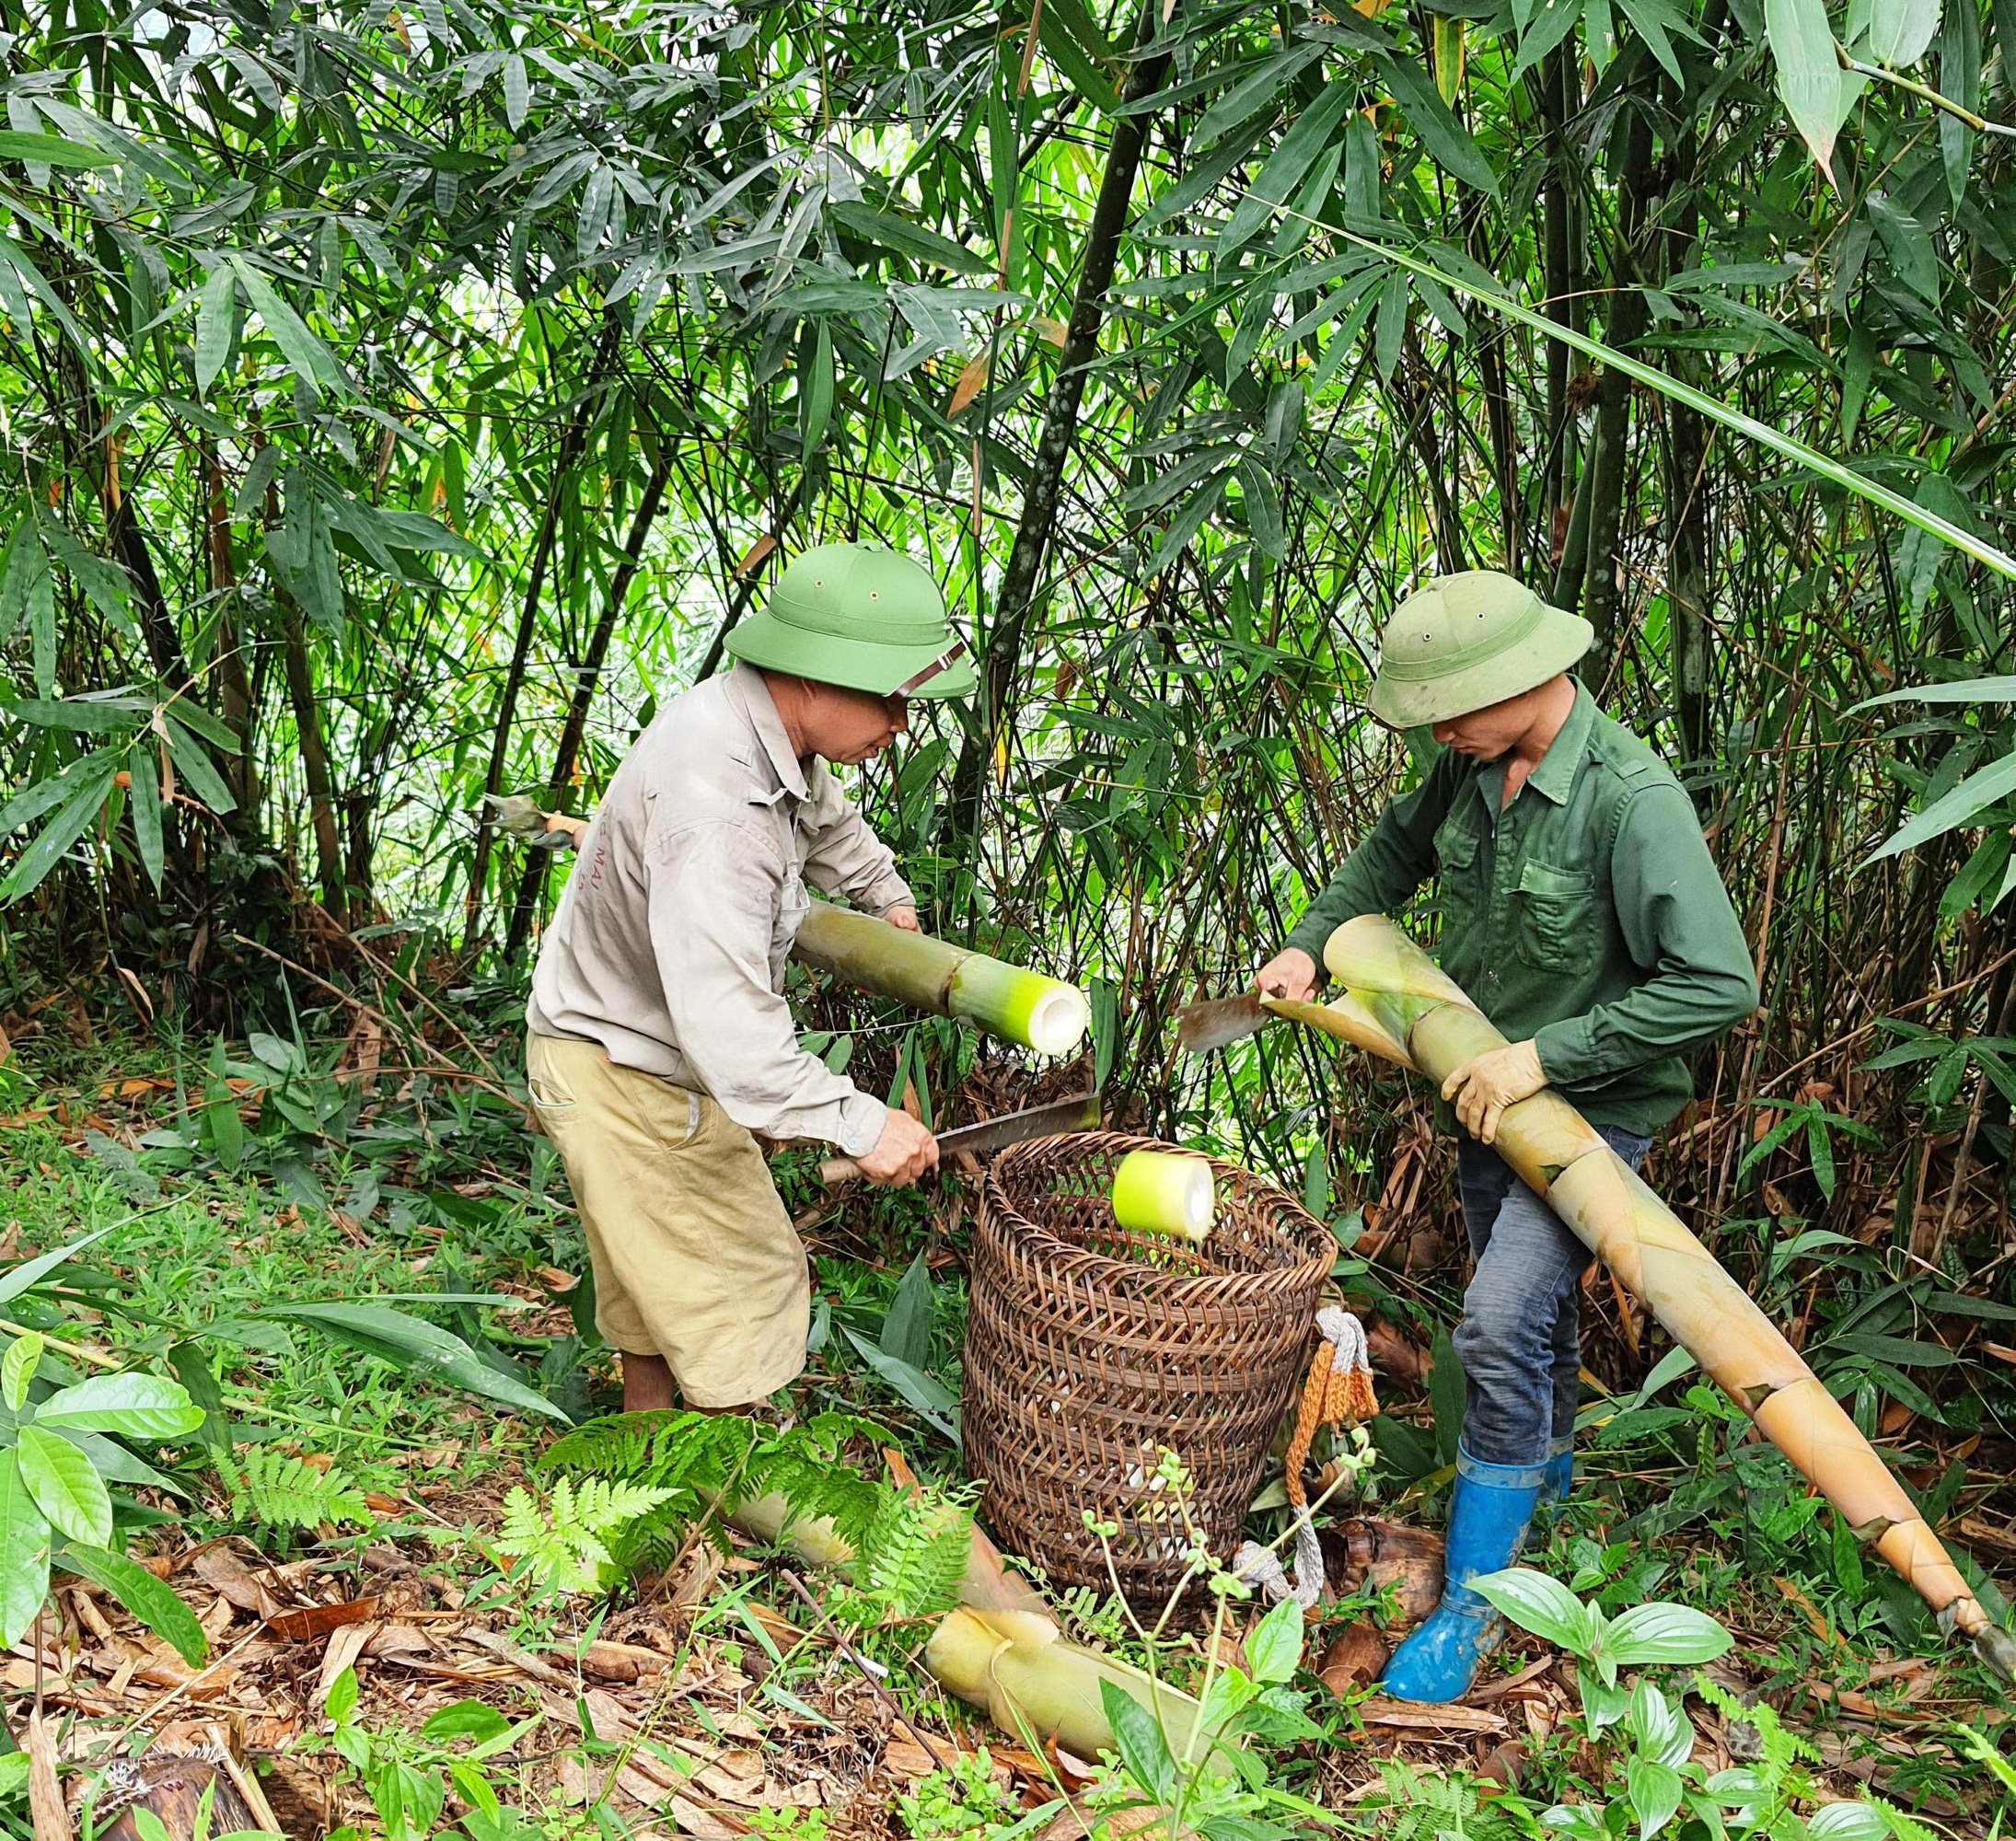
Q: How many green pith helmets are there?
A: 2